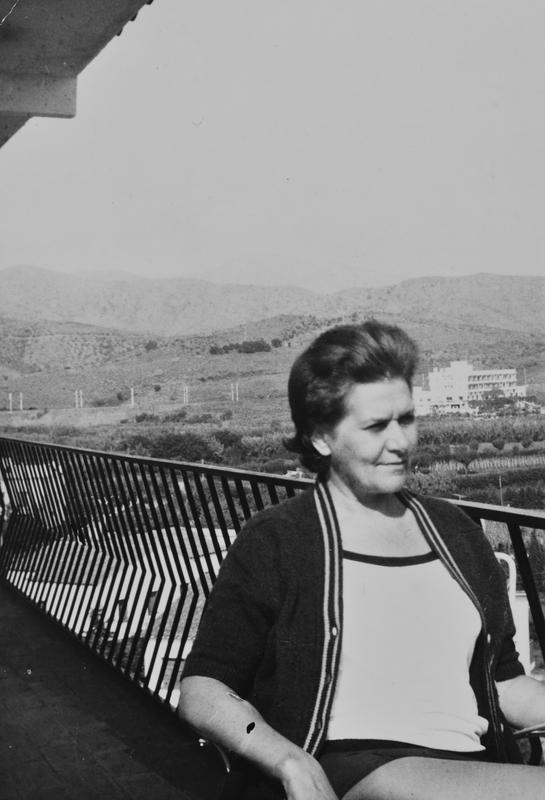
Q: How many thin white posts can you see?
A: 9